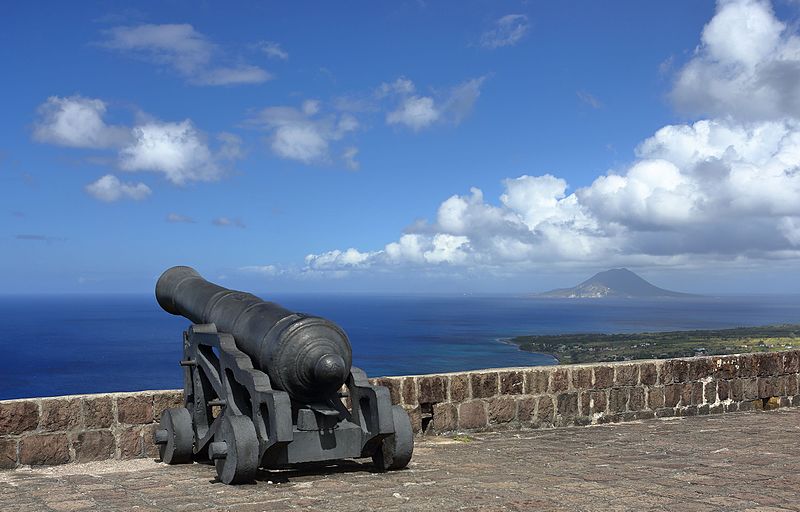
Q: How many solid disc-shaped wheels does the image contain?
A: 3